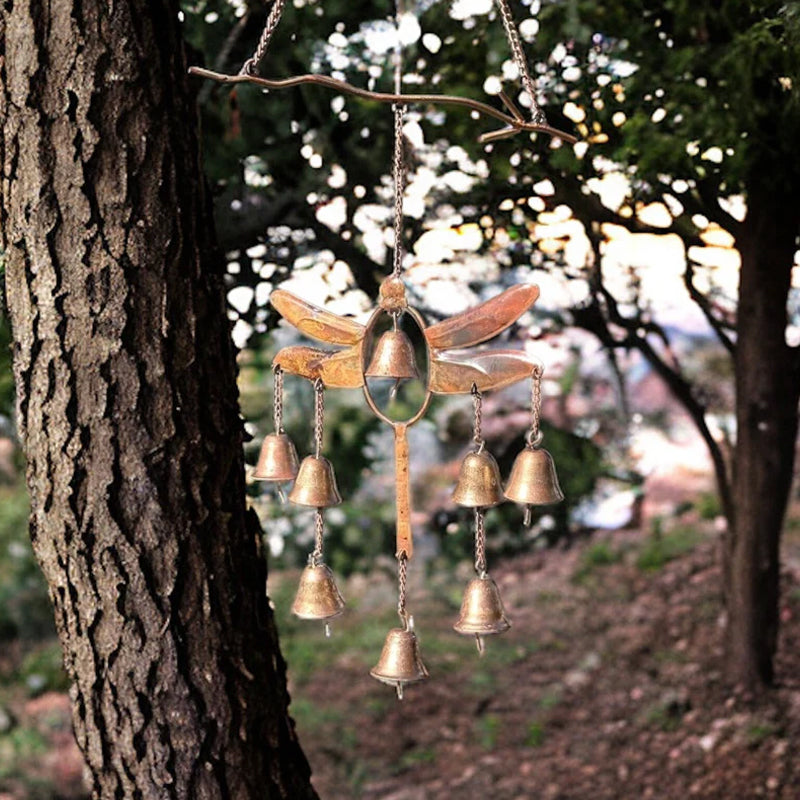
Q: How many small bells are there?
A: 8